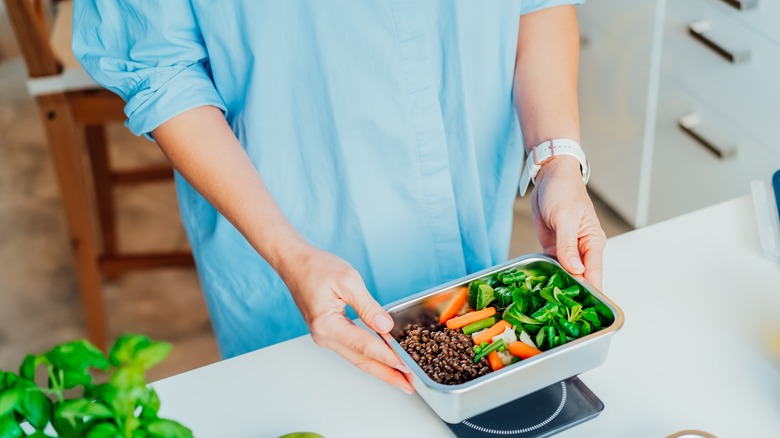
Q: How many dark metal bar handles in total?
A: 3